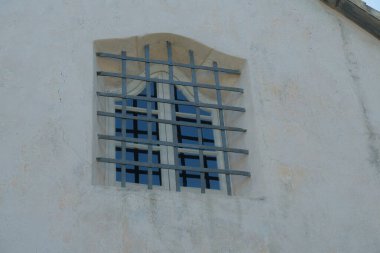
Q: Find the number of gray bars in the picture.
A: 11